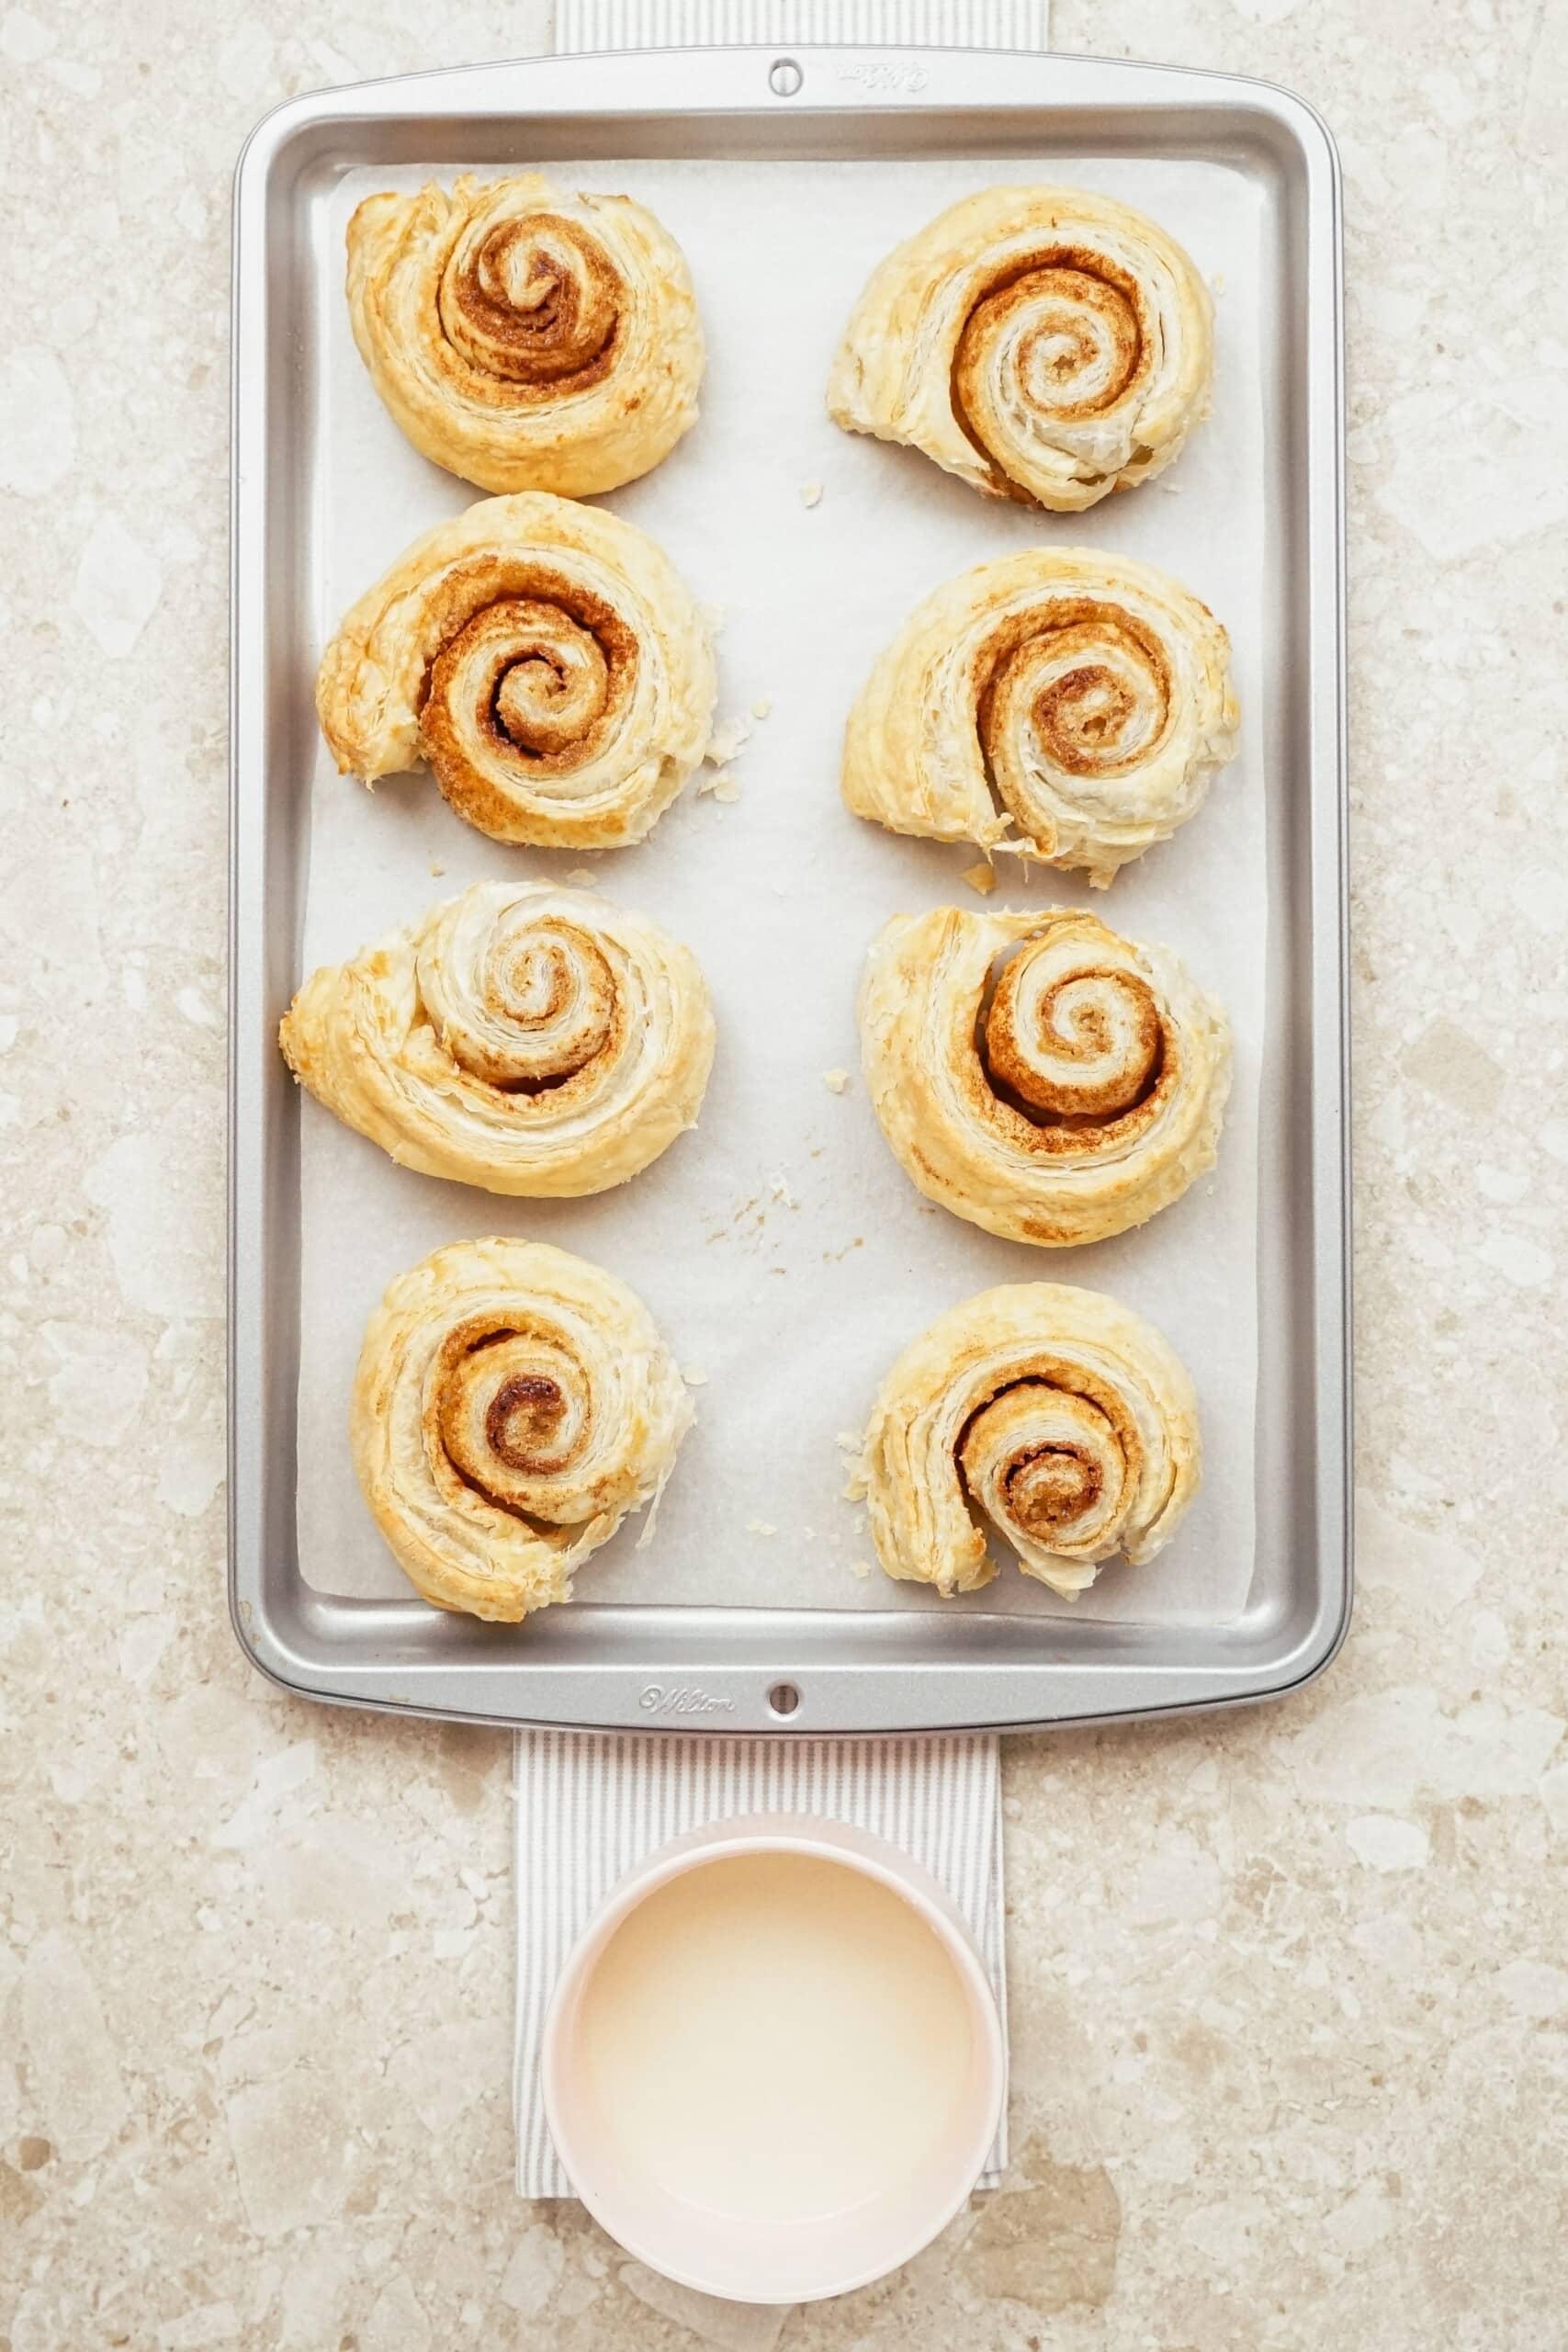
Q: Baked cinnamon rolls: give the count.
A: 8